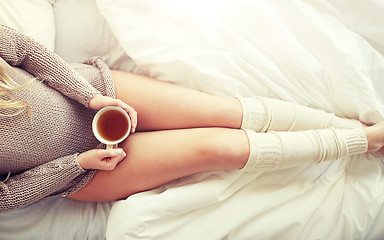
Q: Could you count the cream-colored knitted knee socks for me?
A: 2